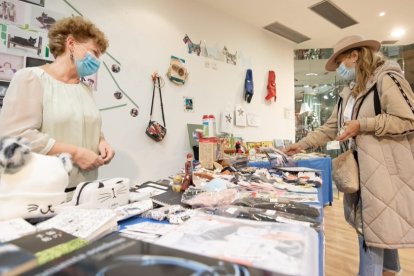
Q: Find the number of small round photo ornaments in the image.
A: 3